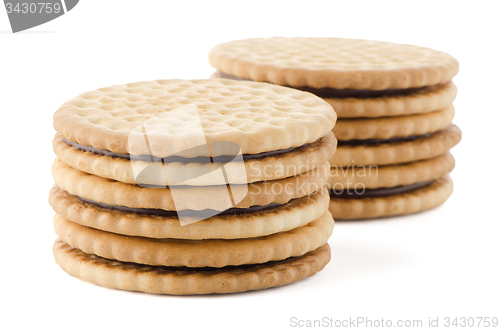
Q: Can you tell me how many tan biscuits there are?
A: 12